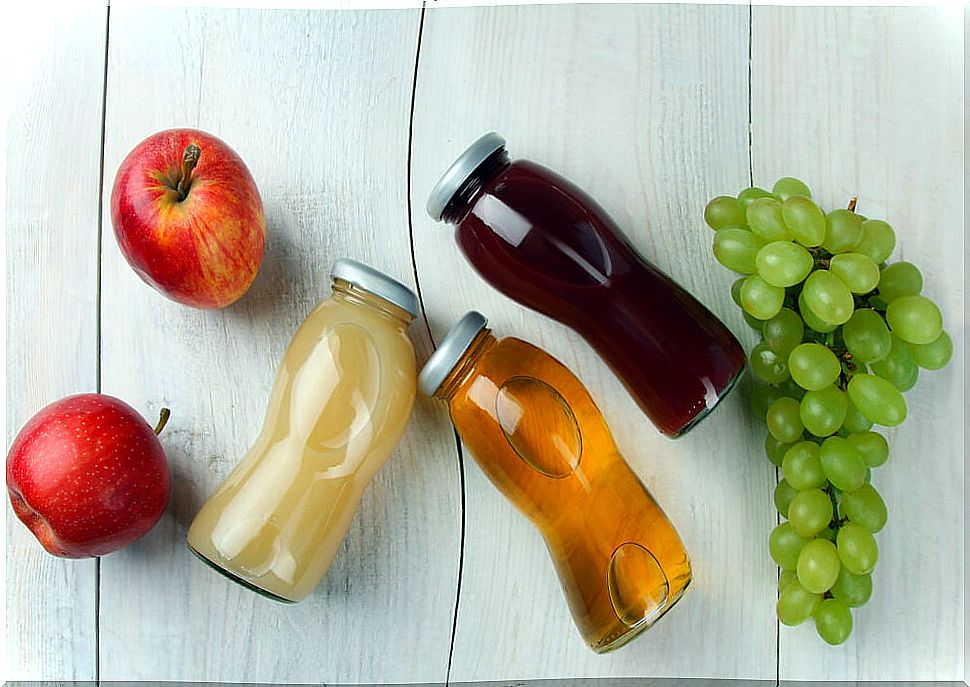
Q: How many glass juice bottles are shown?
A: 3